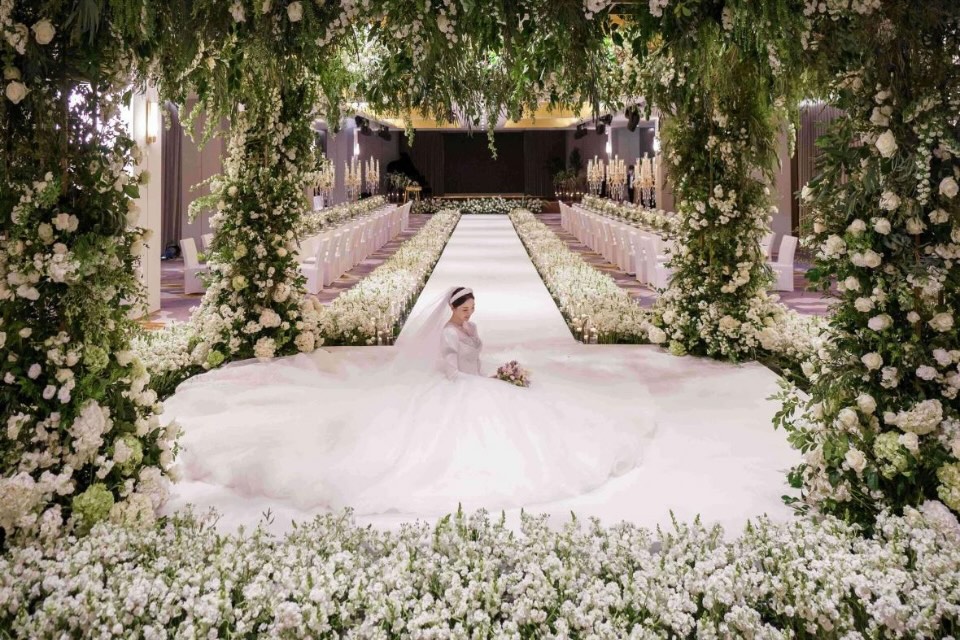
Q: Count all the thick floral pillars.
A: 4